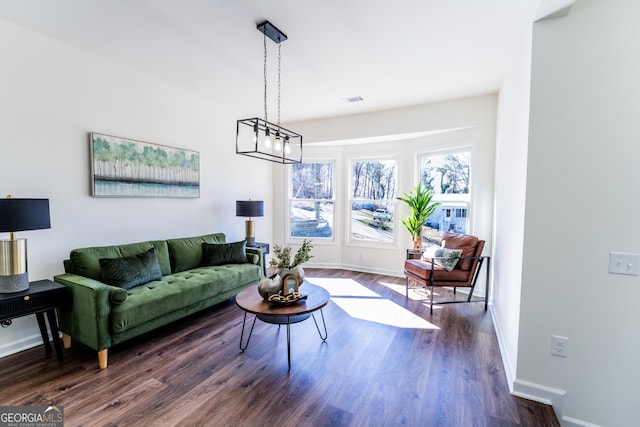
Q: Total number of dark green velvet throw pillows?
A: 2